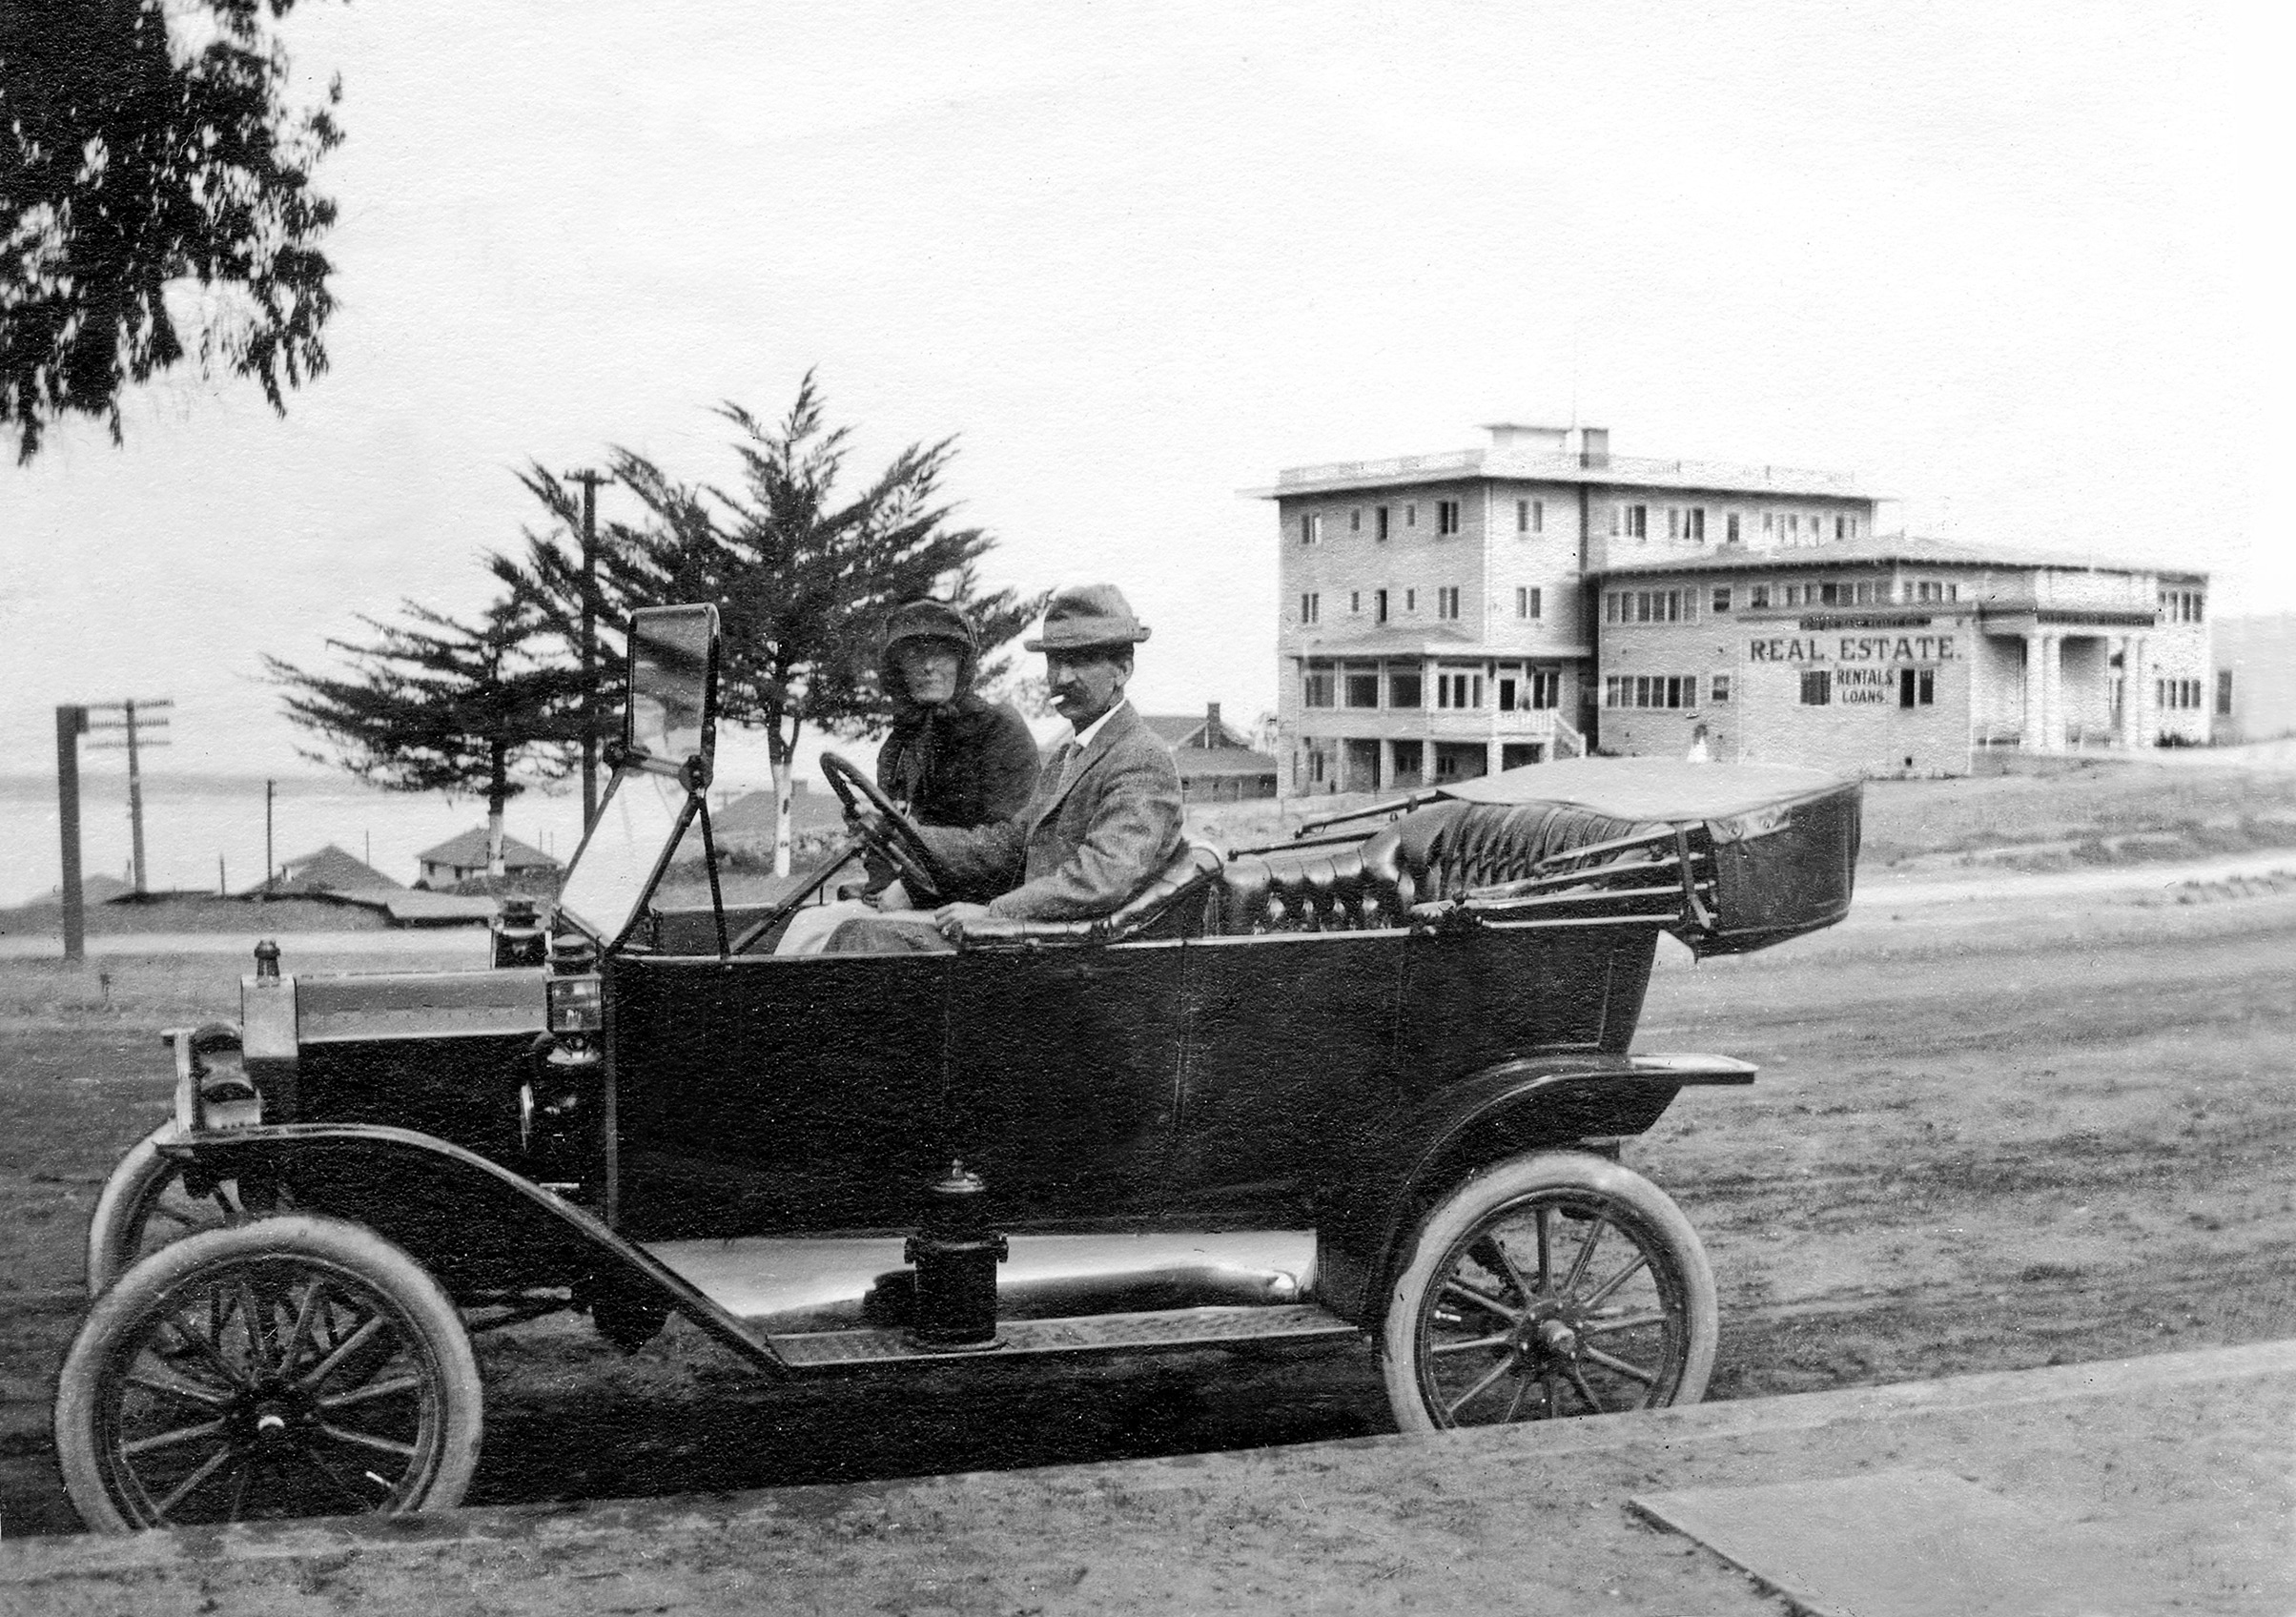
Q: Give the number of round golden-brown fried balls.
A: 0